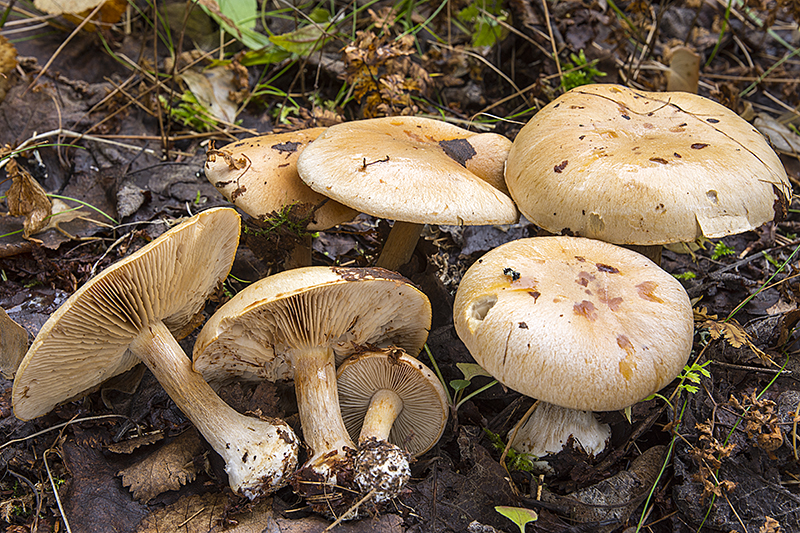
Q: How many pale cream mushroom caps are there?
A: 7